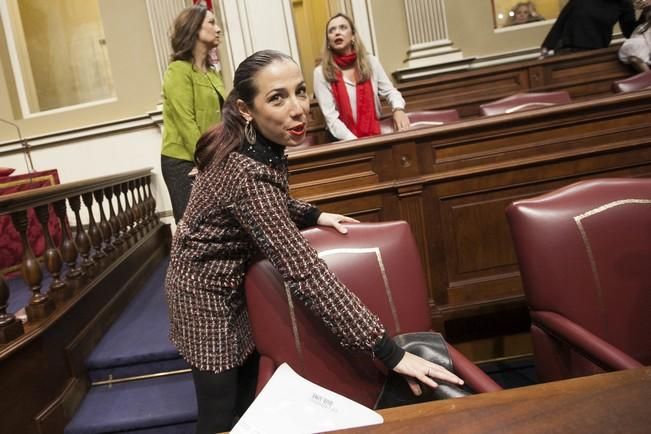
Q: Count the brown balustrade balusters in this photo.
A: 14